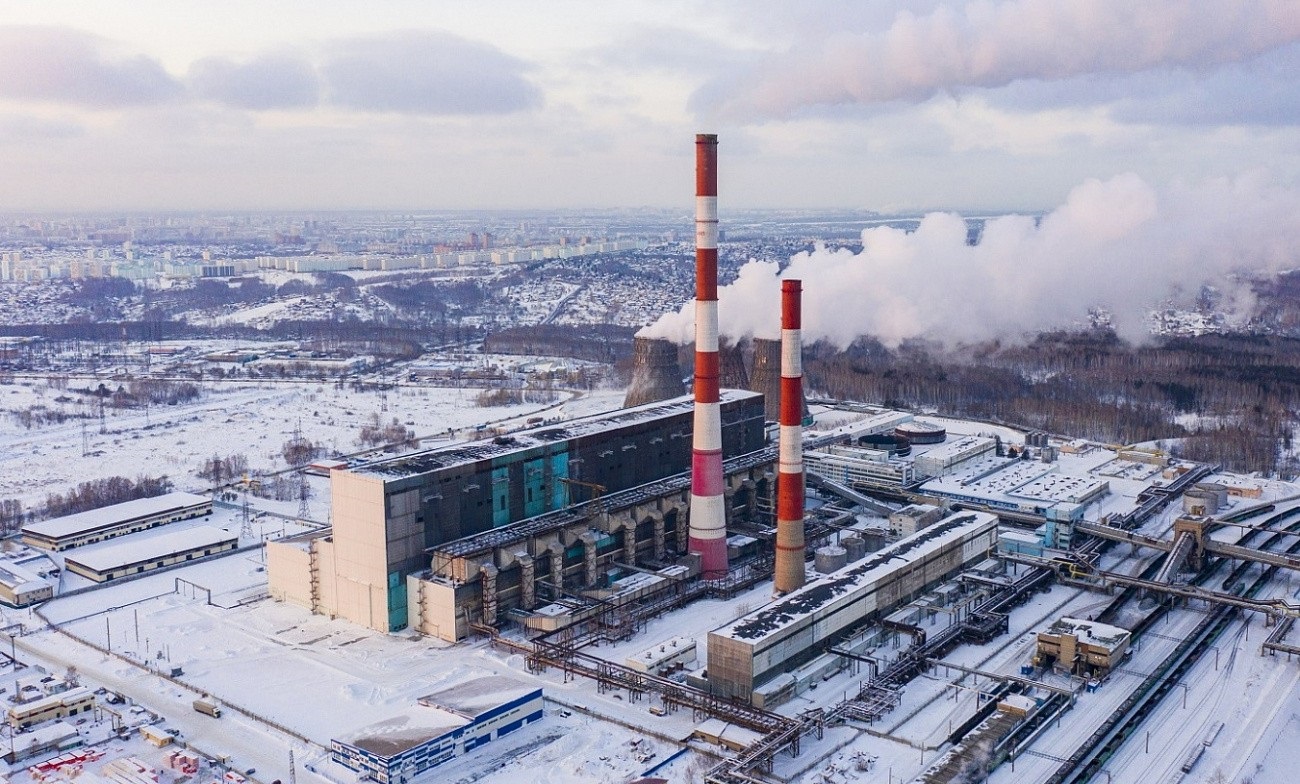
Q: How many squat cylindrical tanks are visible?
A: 7